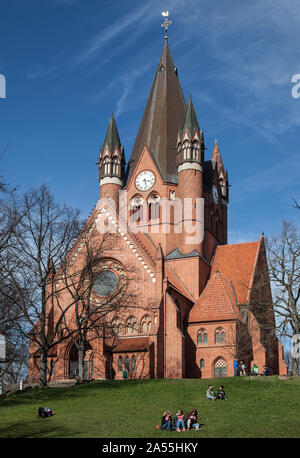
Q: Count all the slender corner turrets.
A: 3